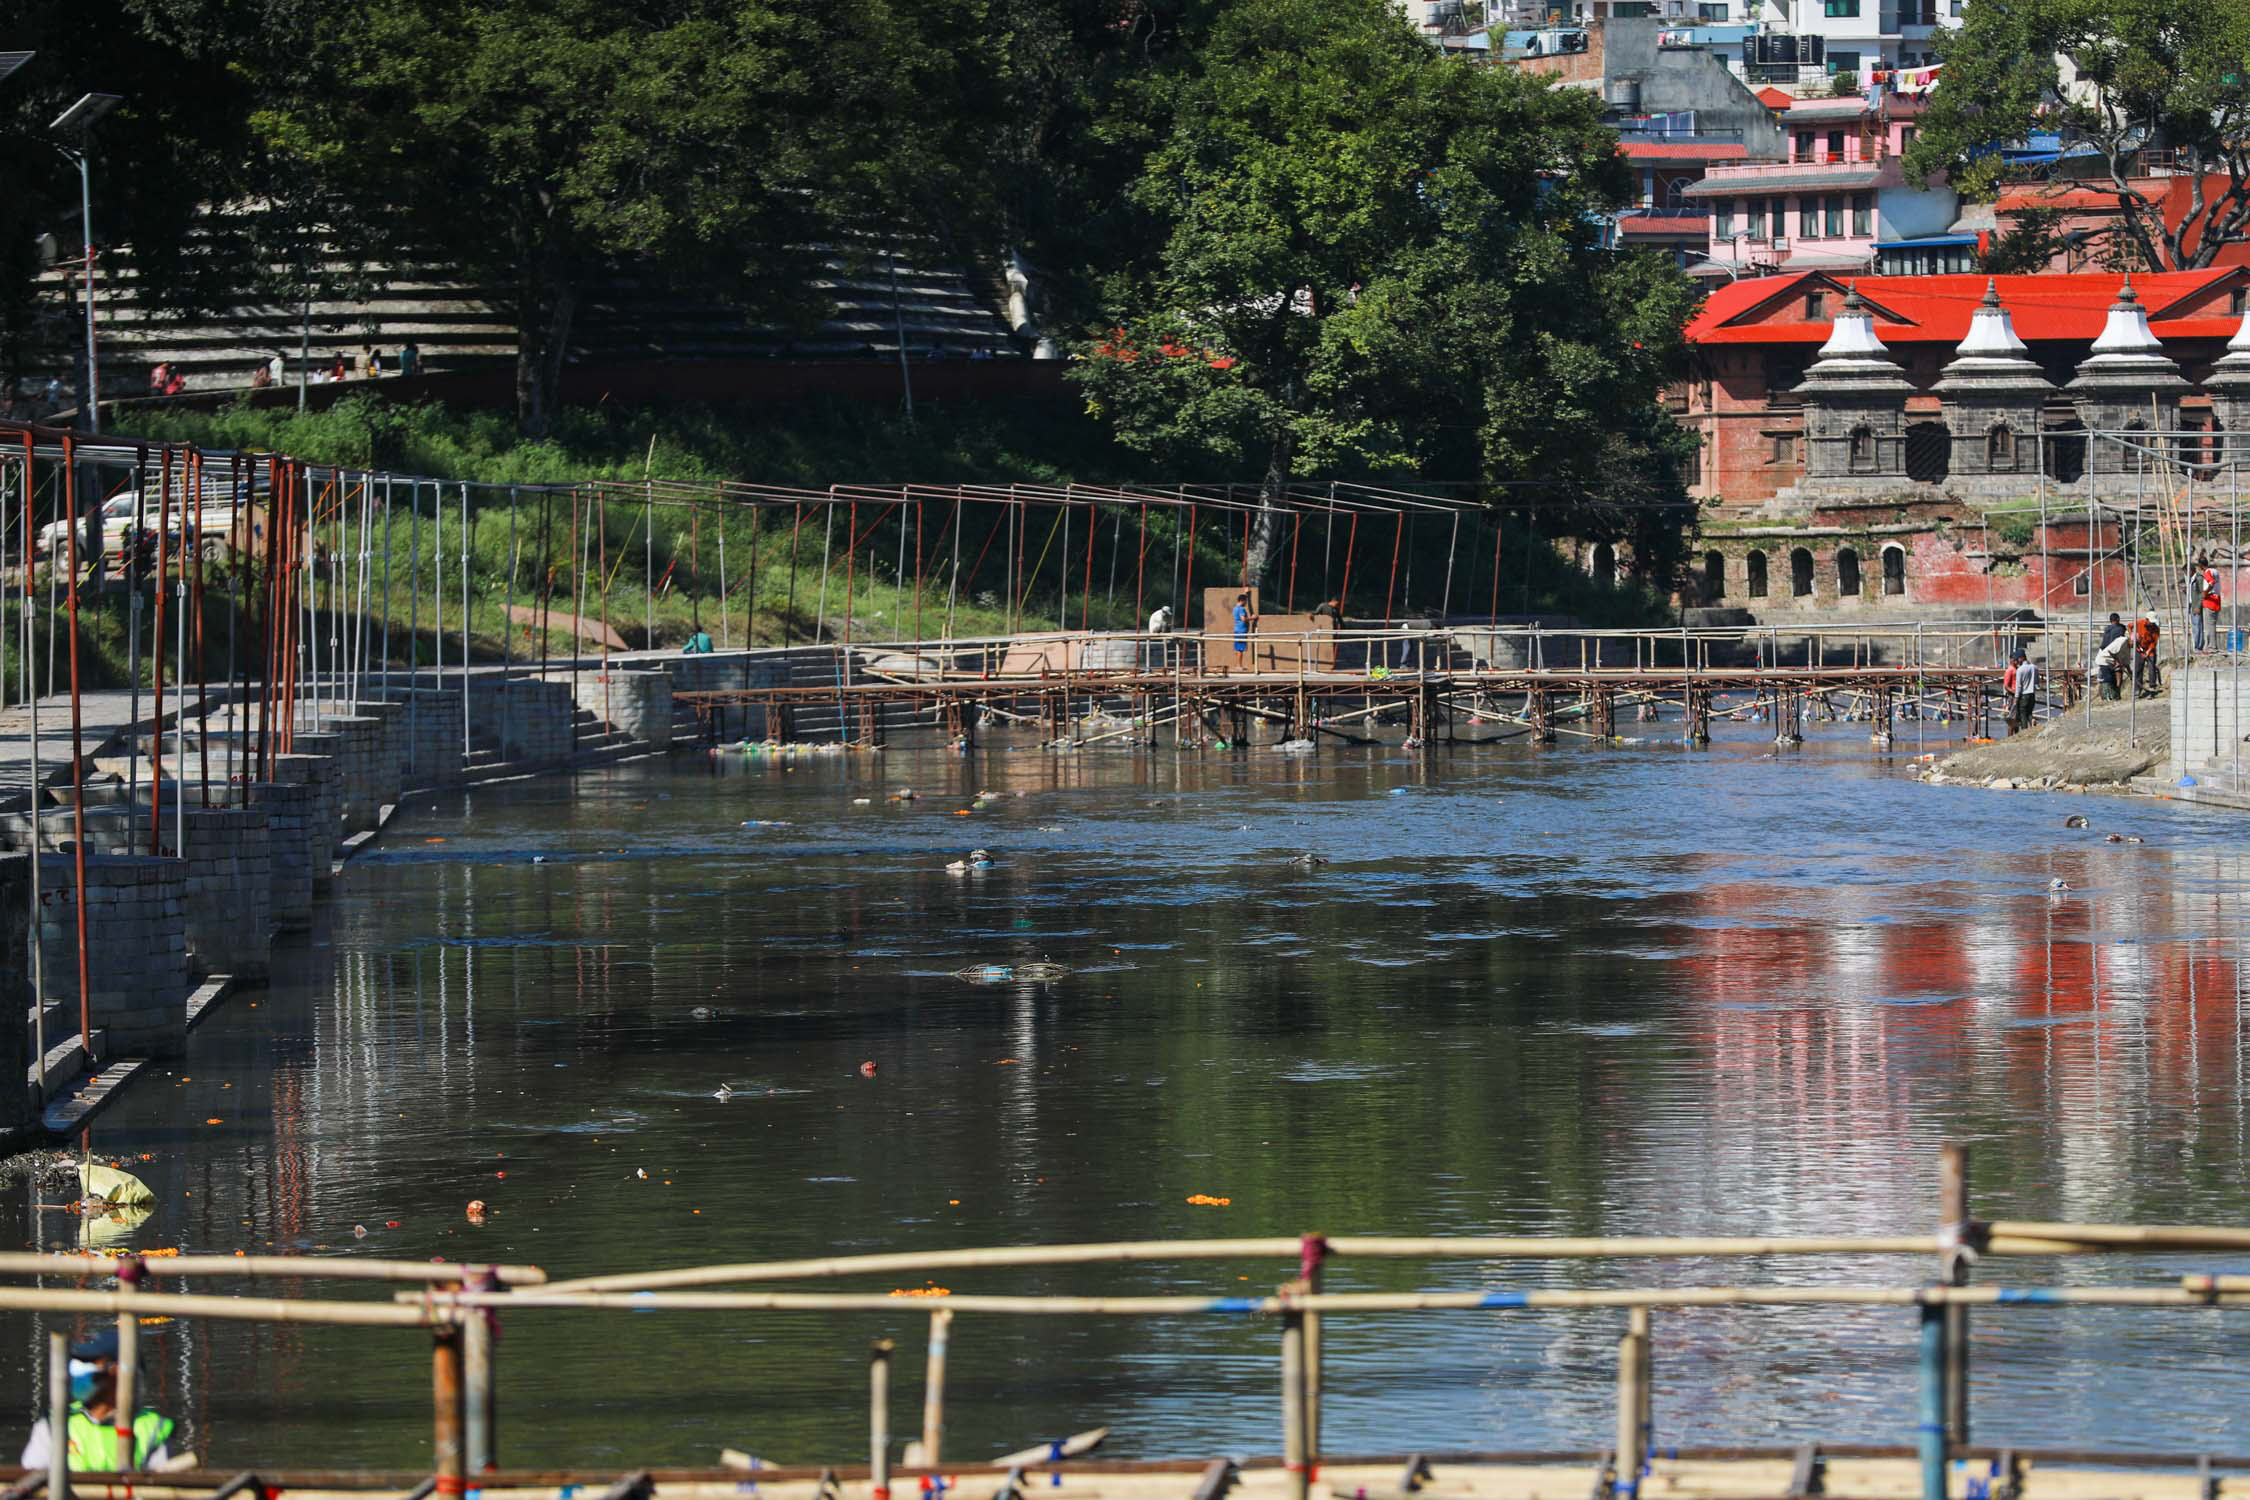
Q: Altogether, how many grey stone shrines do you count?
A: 4